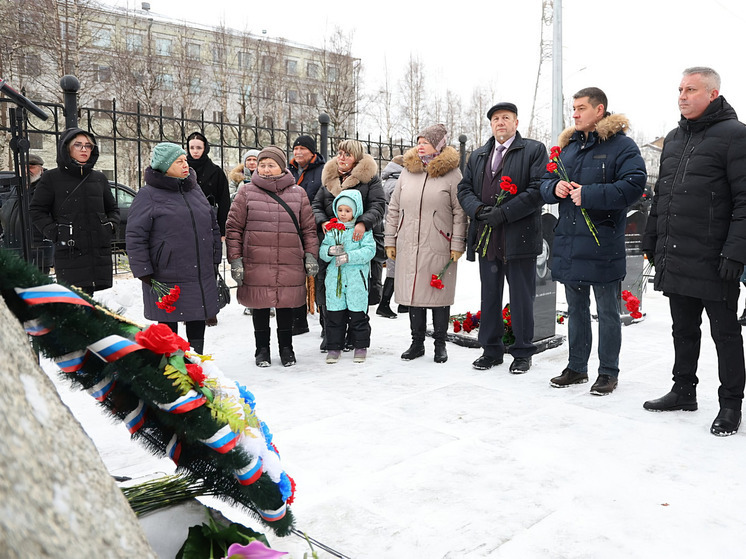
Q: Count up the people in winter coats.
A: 14